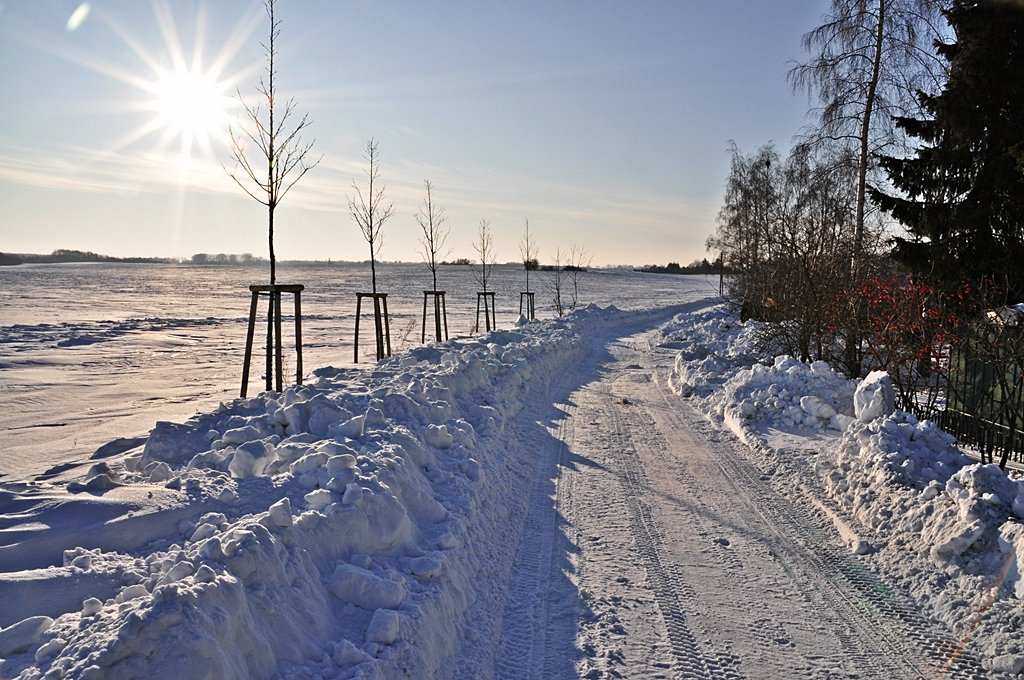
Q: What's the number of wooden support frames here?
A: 5